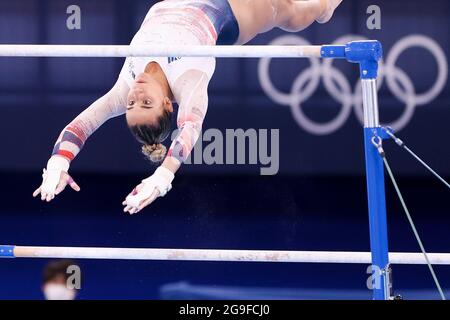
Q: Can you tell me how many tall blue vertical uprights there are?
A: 1